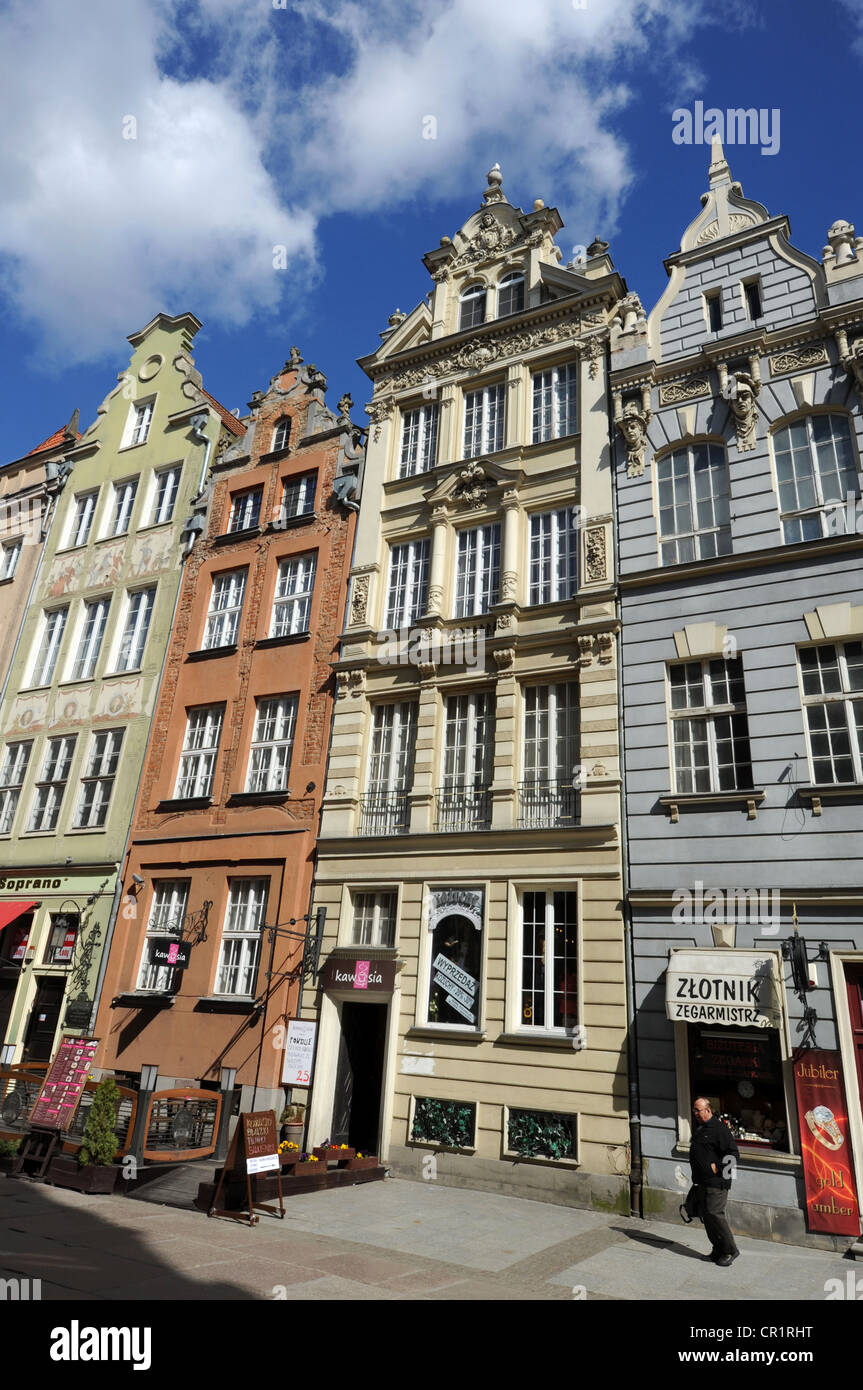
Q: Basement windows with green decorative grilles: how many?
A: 2